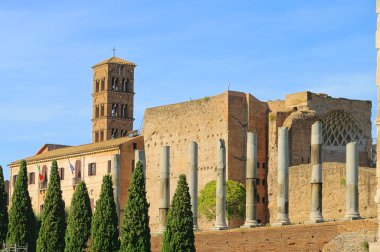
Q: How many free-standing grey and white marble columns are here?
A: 9